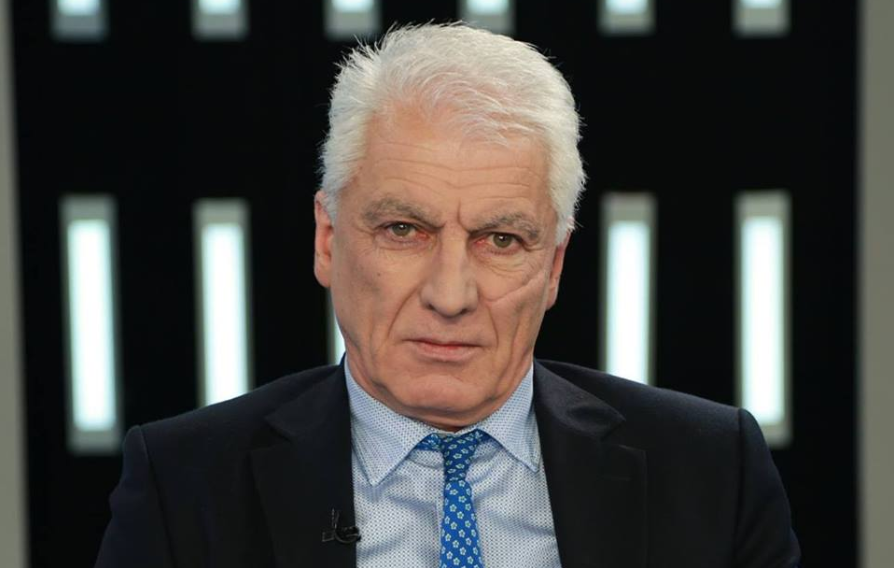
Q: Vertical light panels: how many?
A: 11